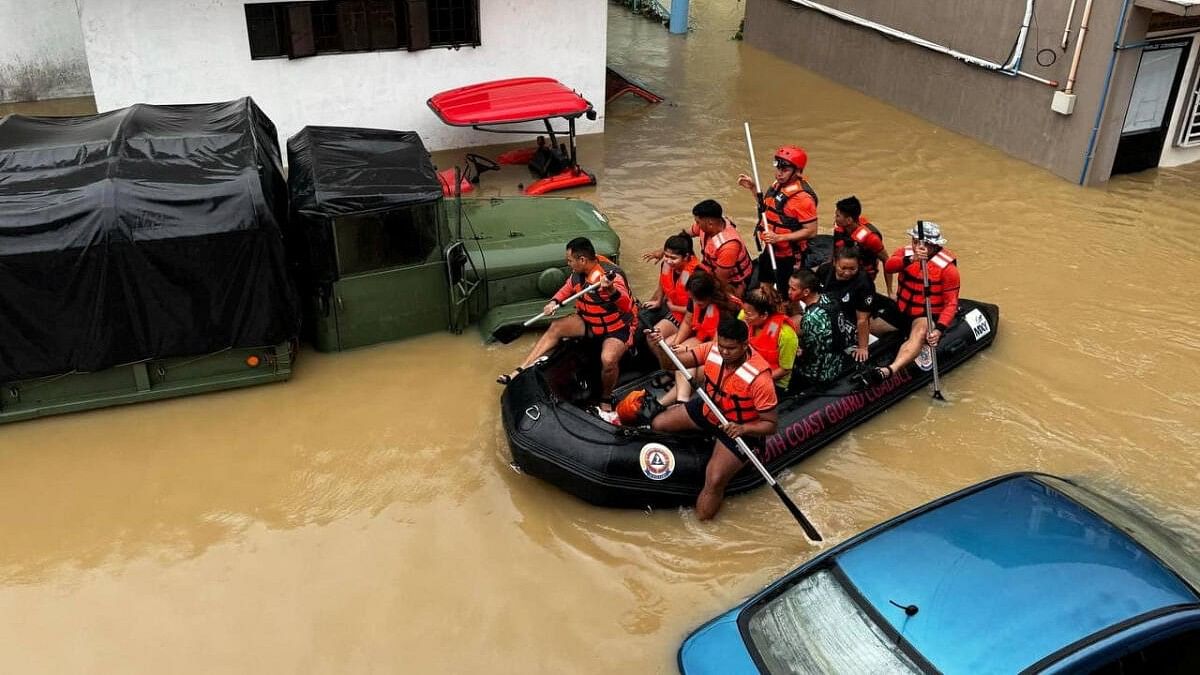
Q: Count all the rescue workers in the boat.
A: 6